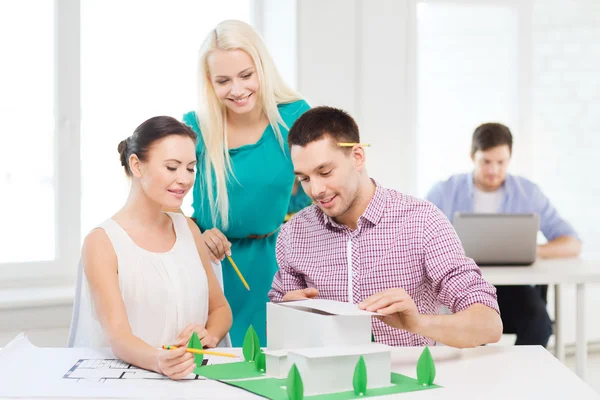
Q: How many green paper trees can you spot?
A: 6